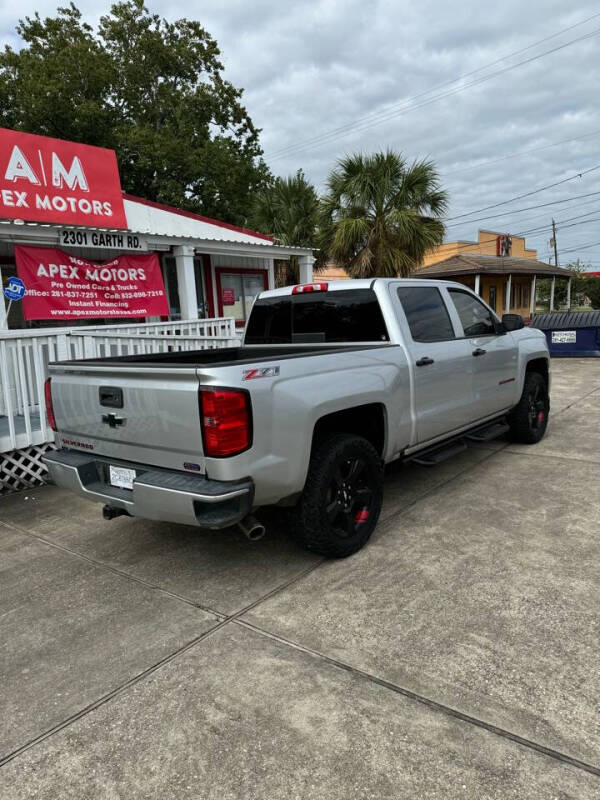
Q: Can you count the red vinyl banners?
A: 1